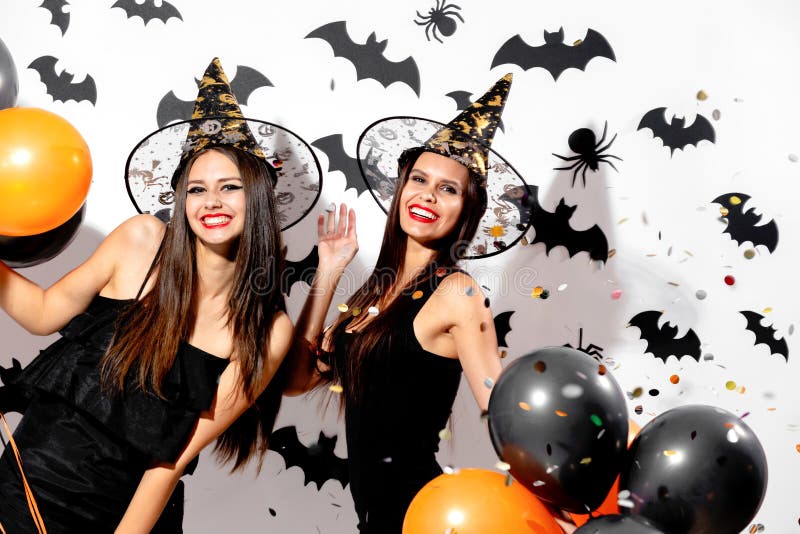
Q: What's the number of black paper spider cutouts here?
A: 3